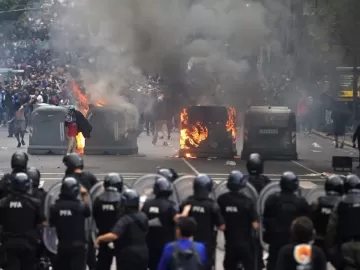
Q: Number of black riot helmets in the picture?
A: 15